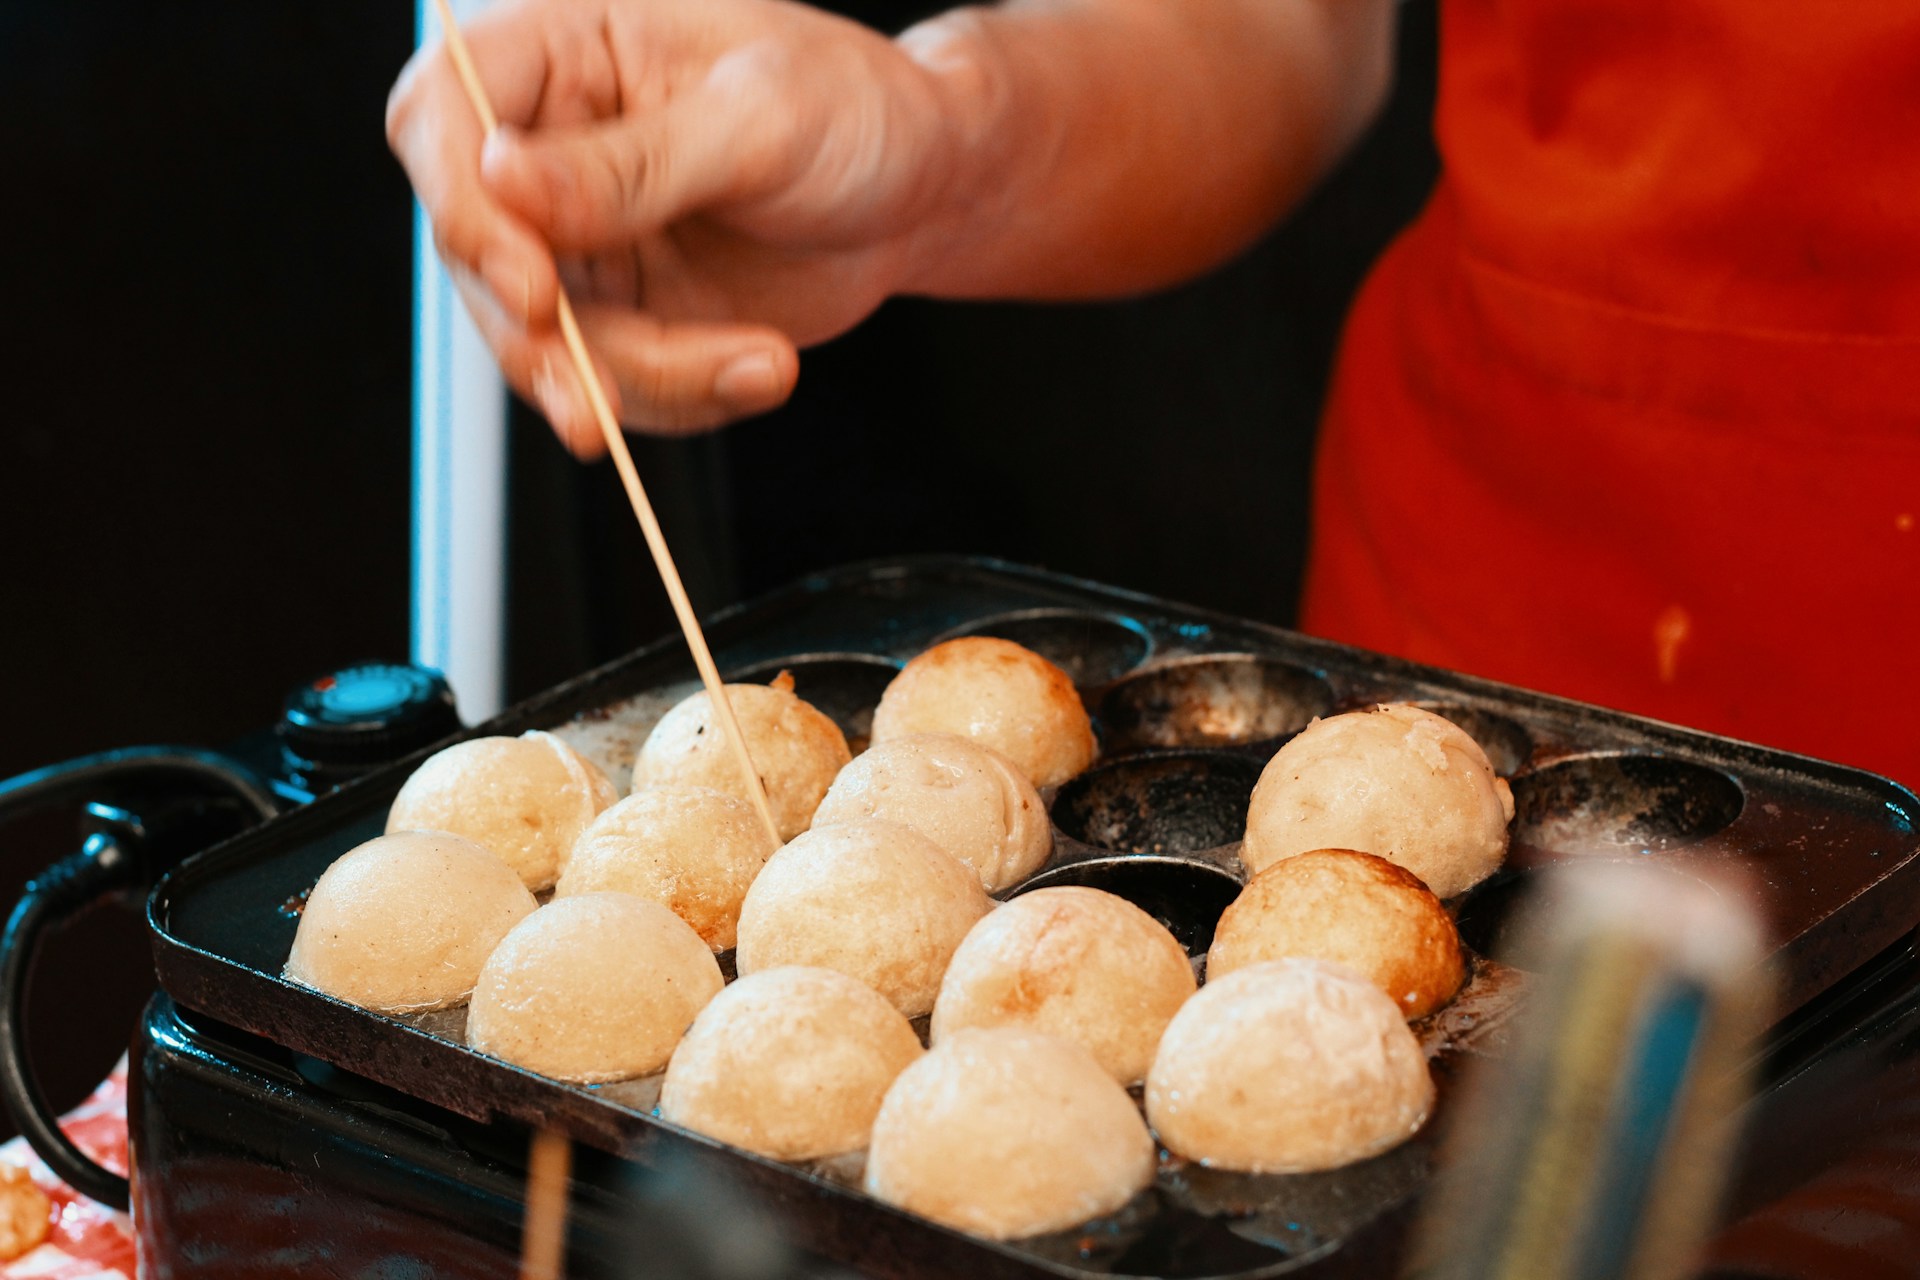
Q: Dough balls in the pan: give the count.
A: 14